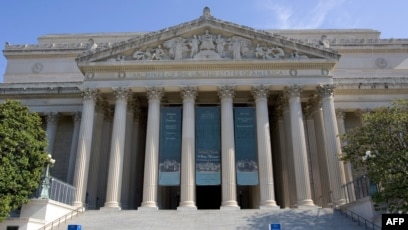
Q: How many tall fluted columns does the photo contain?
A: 8